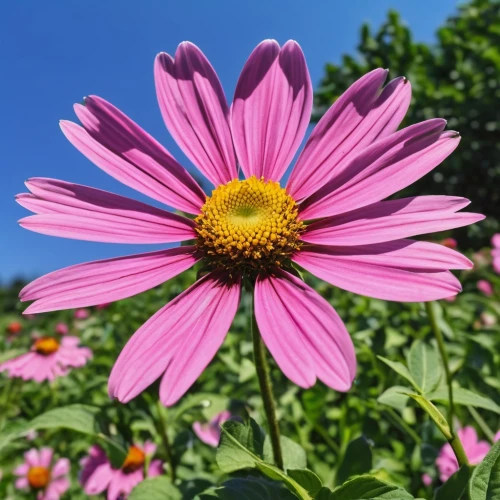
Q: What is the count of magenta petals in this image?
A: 11